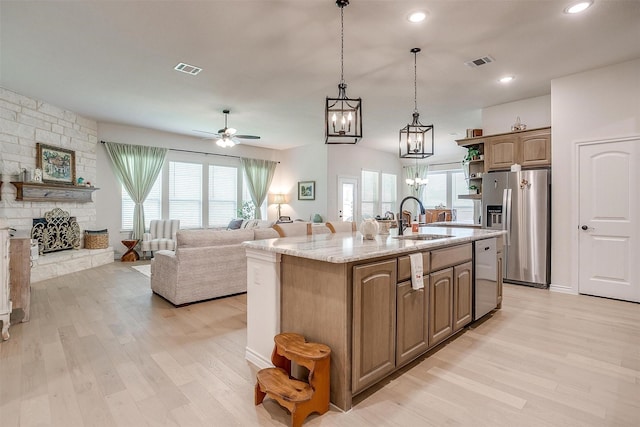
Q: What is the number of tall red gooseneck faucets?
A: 0